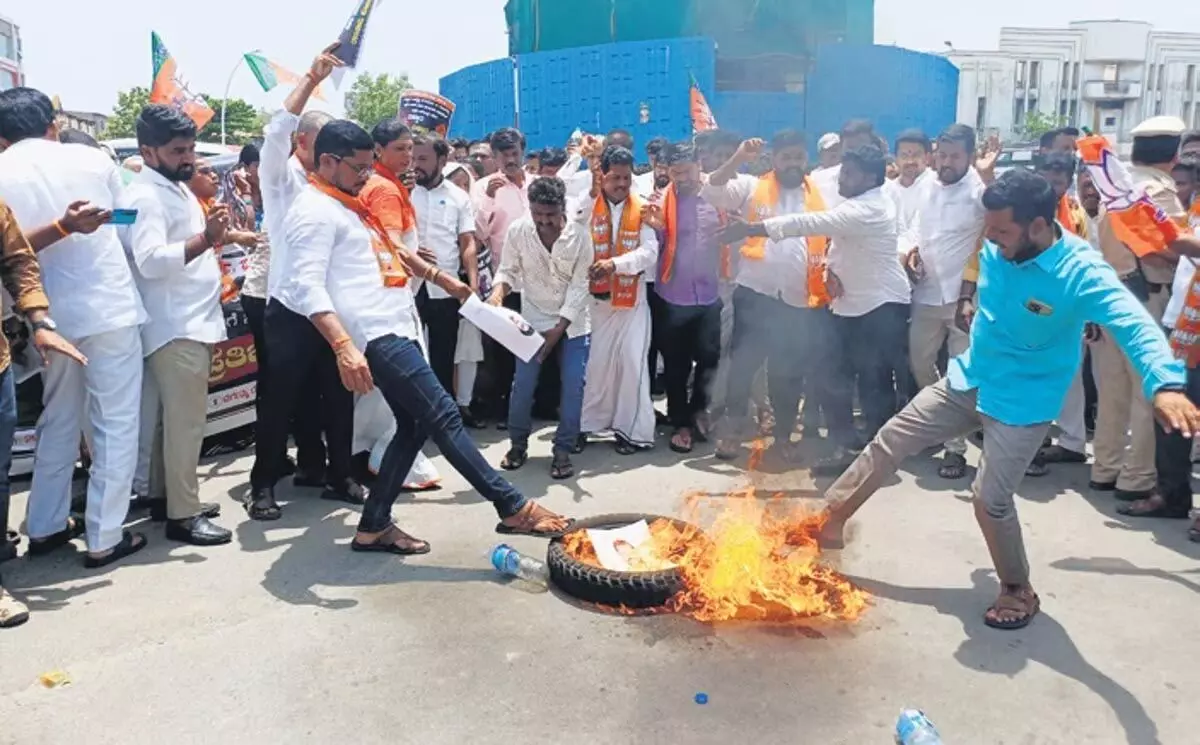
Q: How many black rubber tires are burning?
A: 1